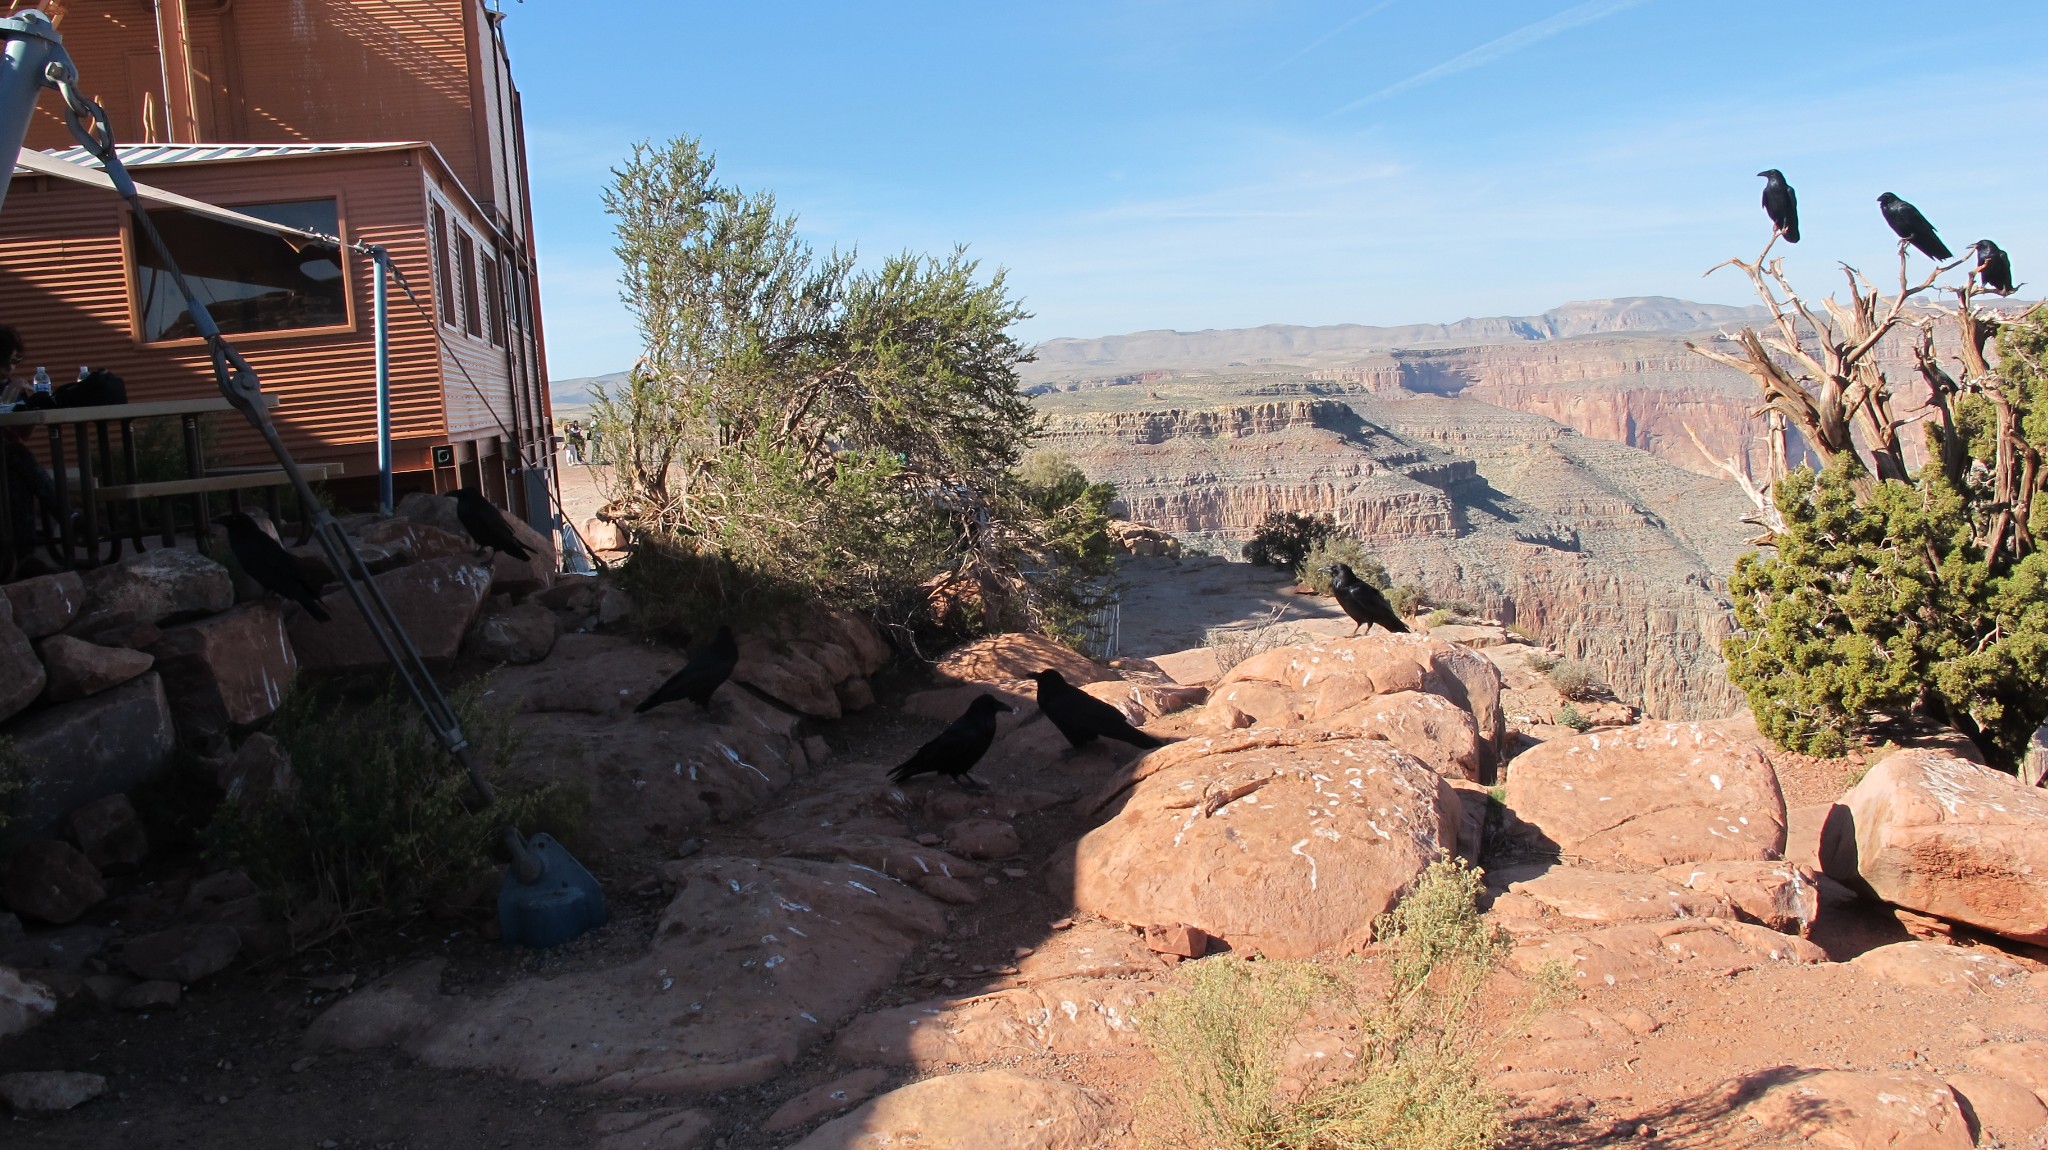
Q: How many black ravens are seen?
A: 9